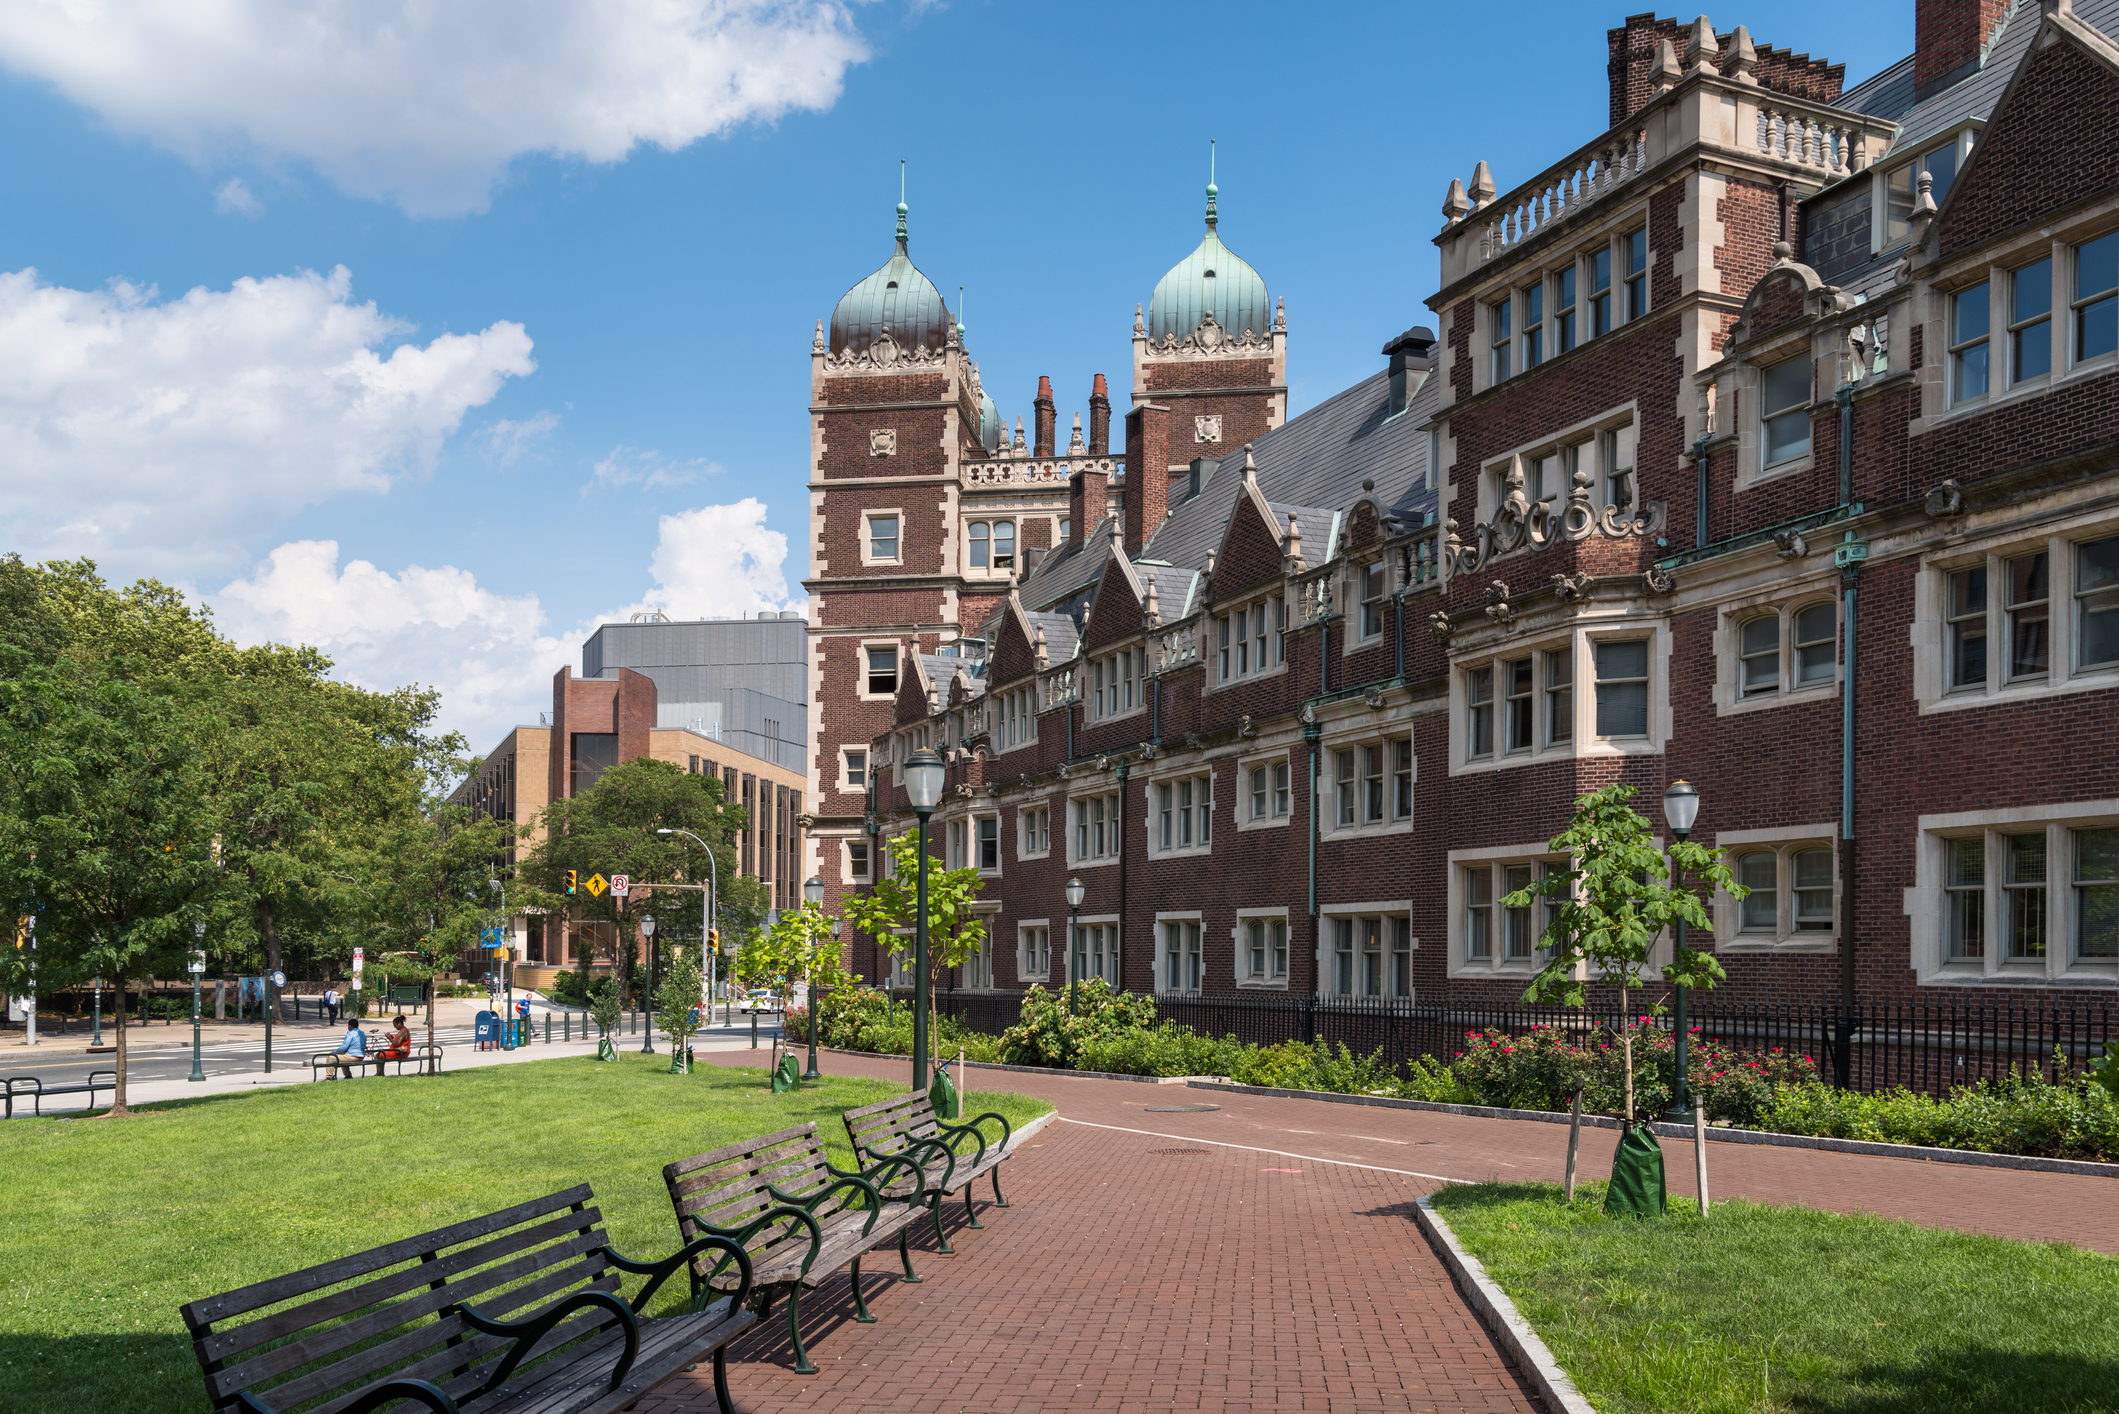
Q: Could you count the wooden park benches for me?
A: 3